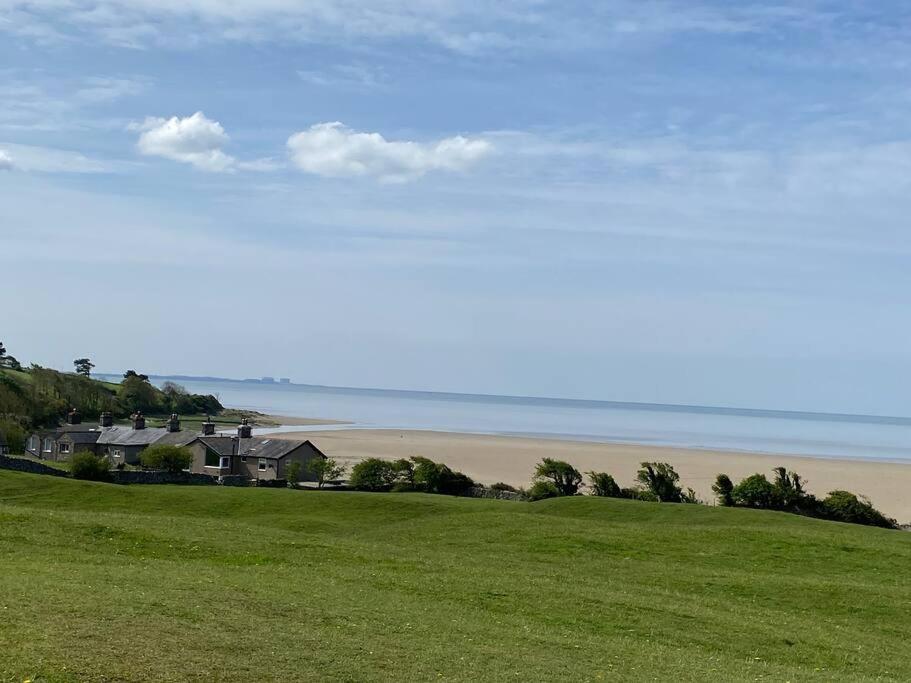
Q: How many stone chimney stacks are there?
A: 6